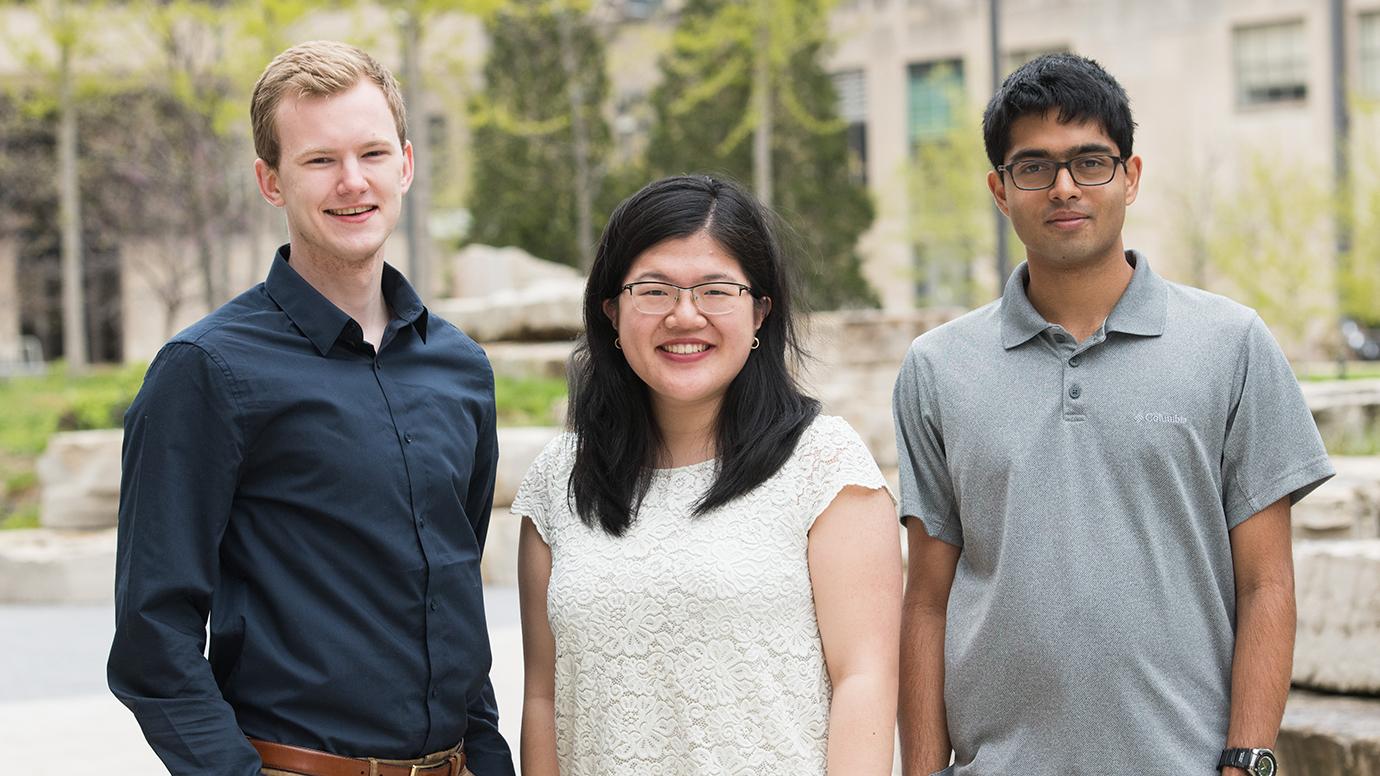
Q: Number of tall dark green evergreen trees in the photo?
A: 2